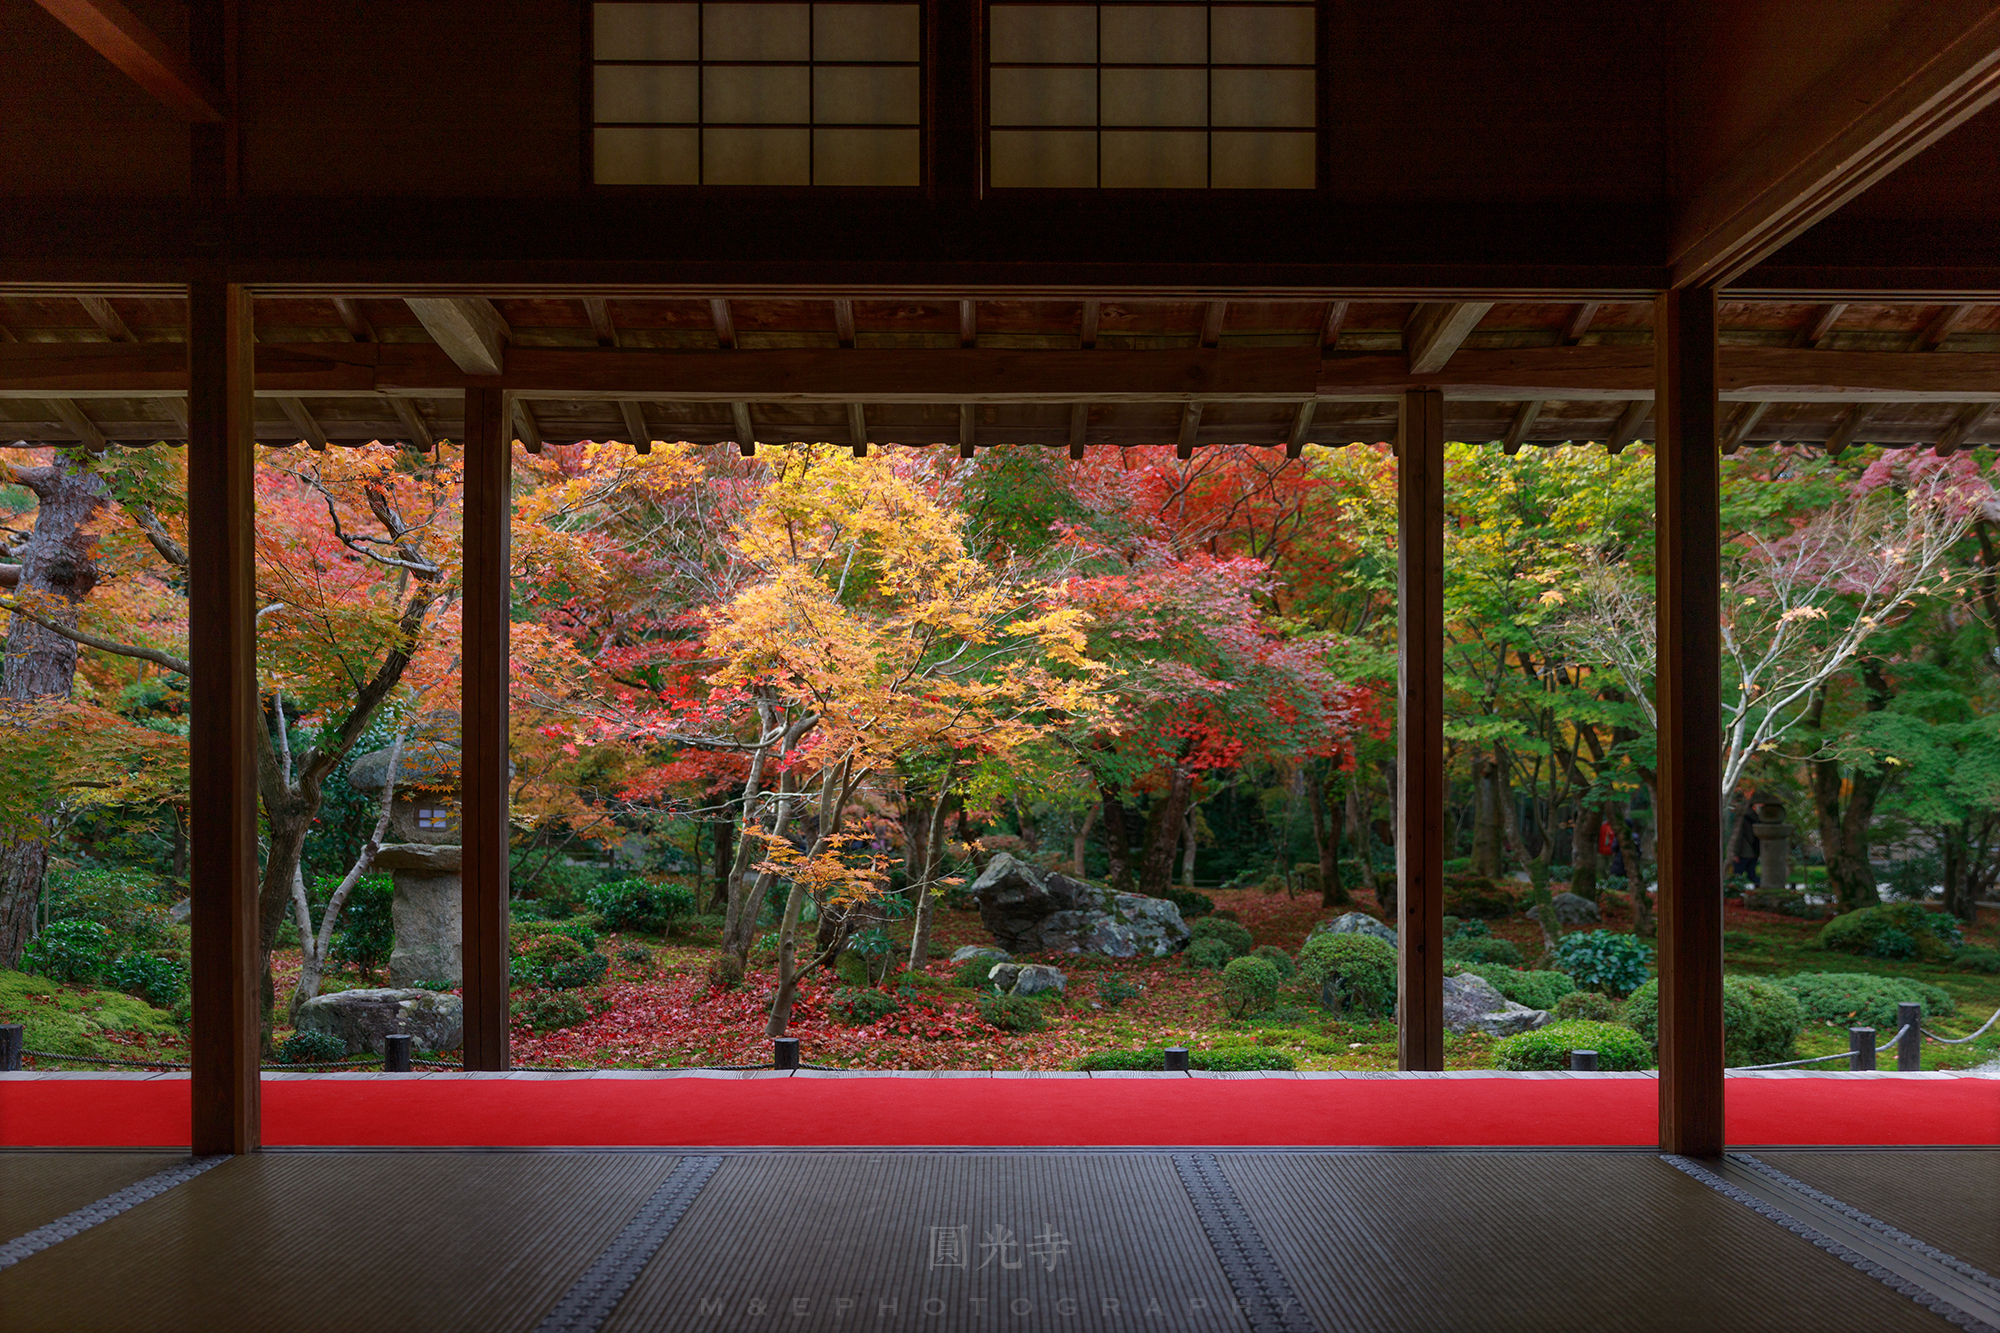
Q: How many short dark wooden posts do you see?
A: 7